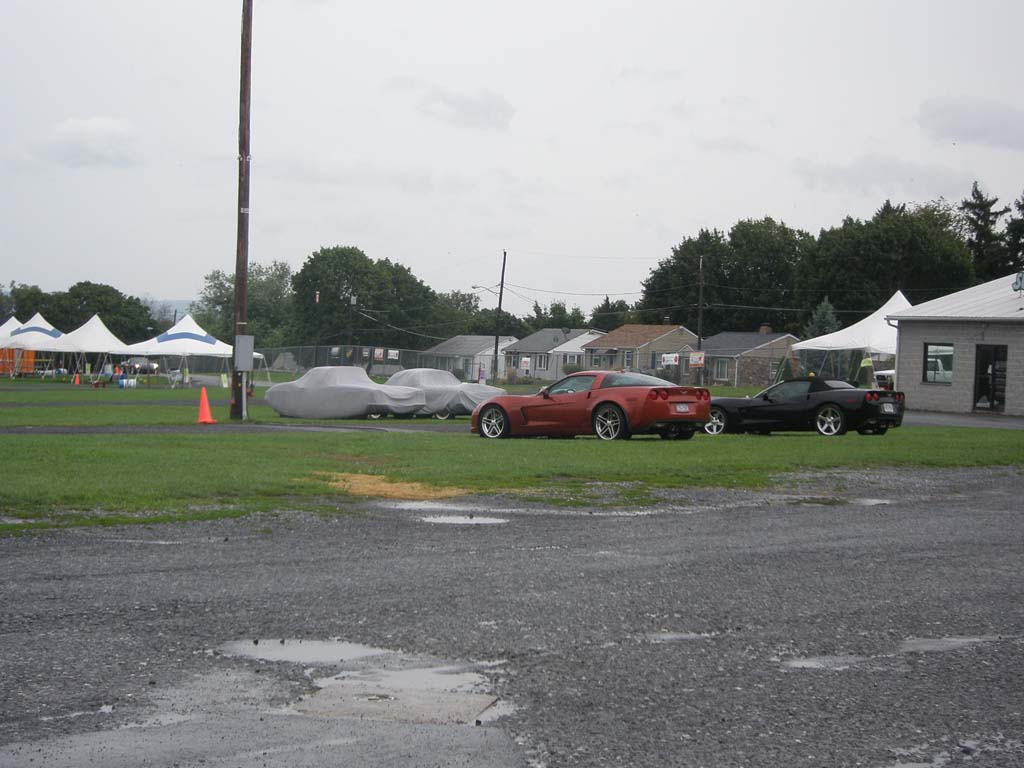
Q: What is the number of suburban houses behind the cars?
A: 4